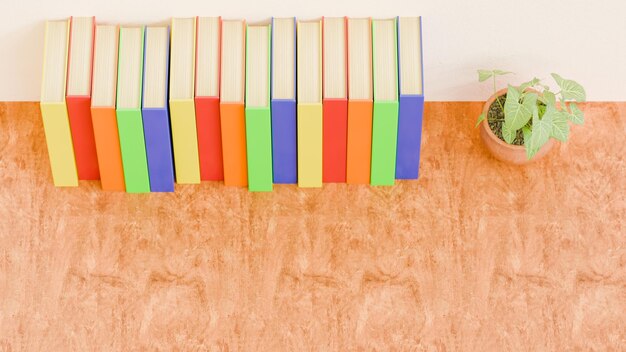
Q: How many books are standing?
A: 15